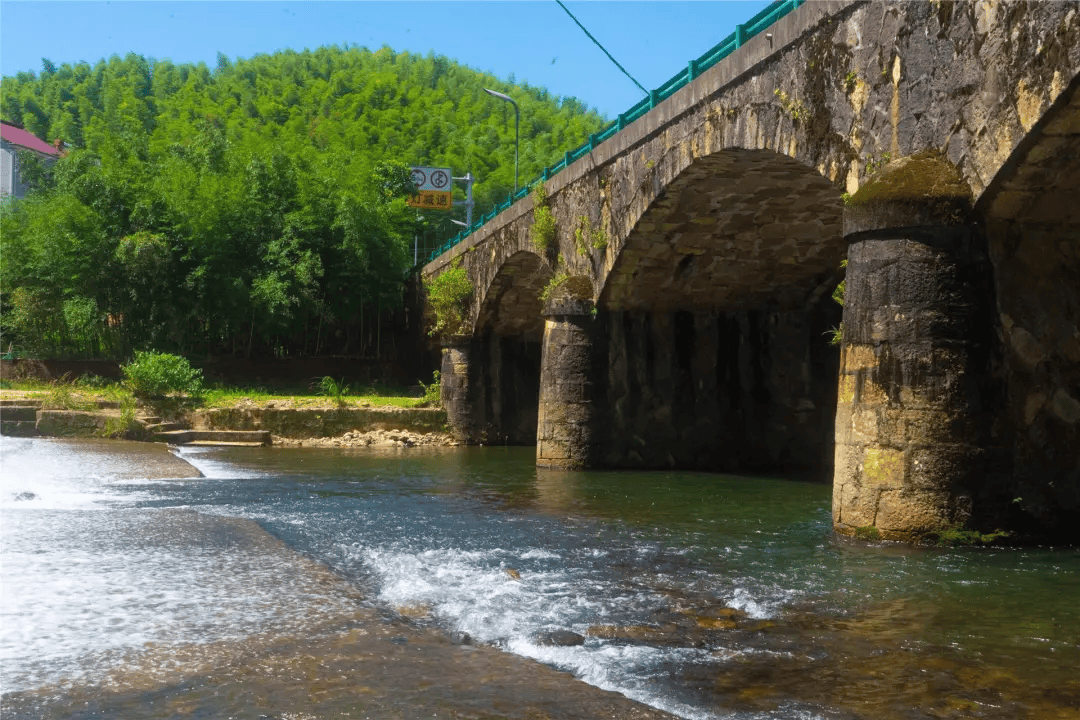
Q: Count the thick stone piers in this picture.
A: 3